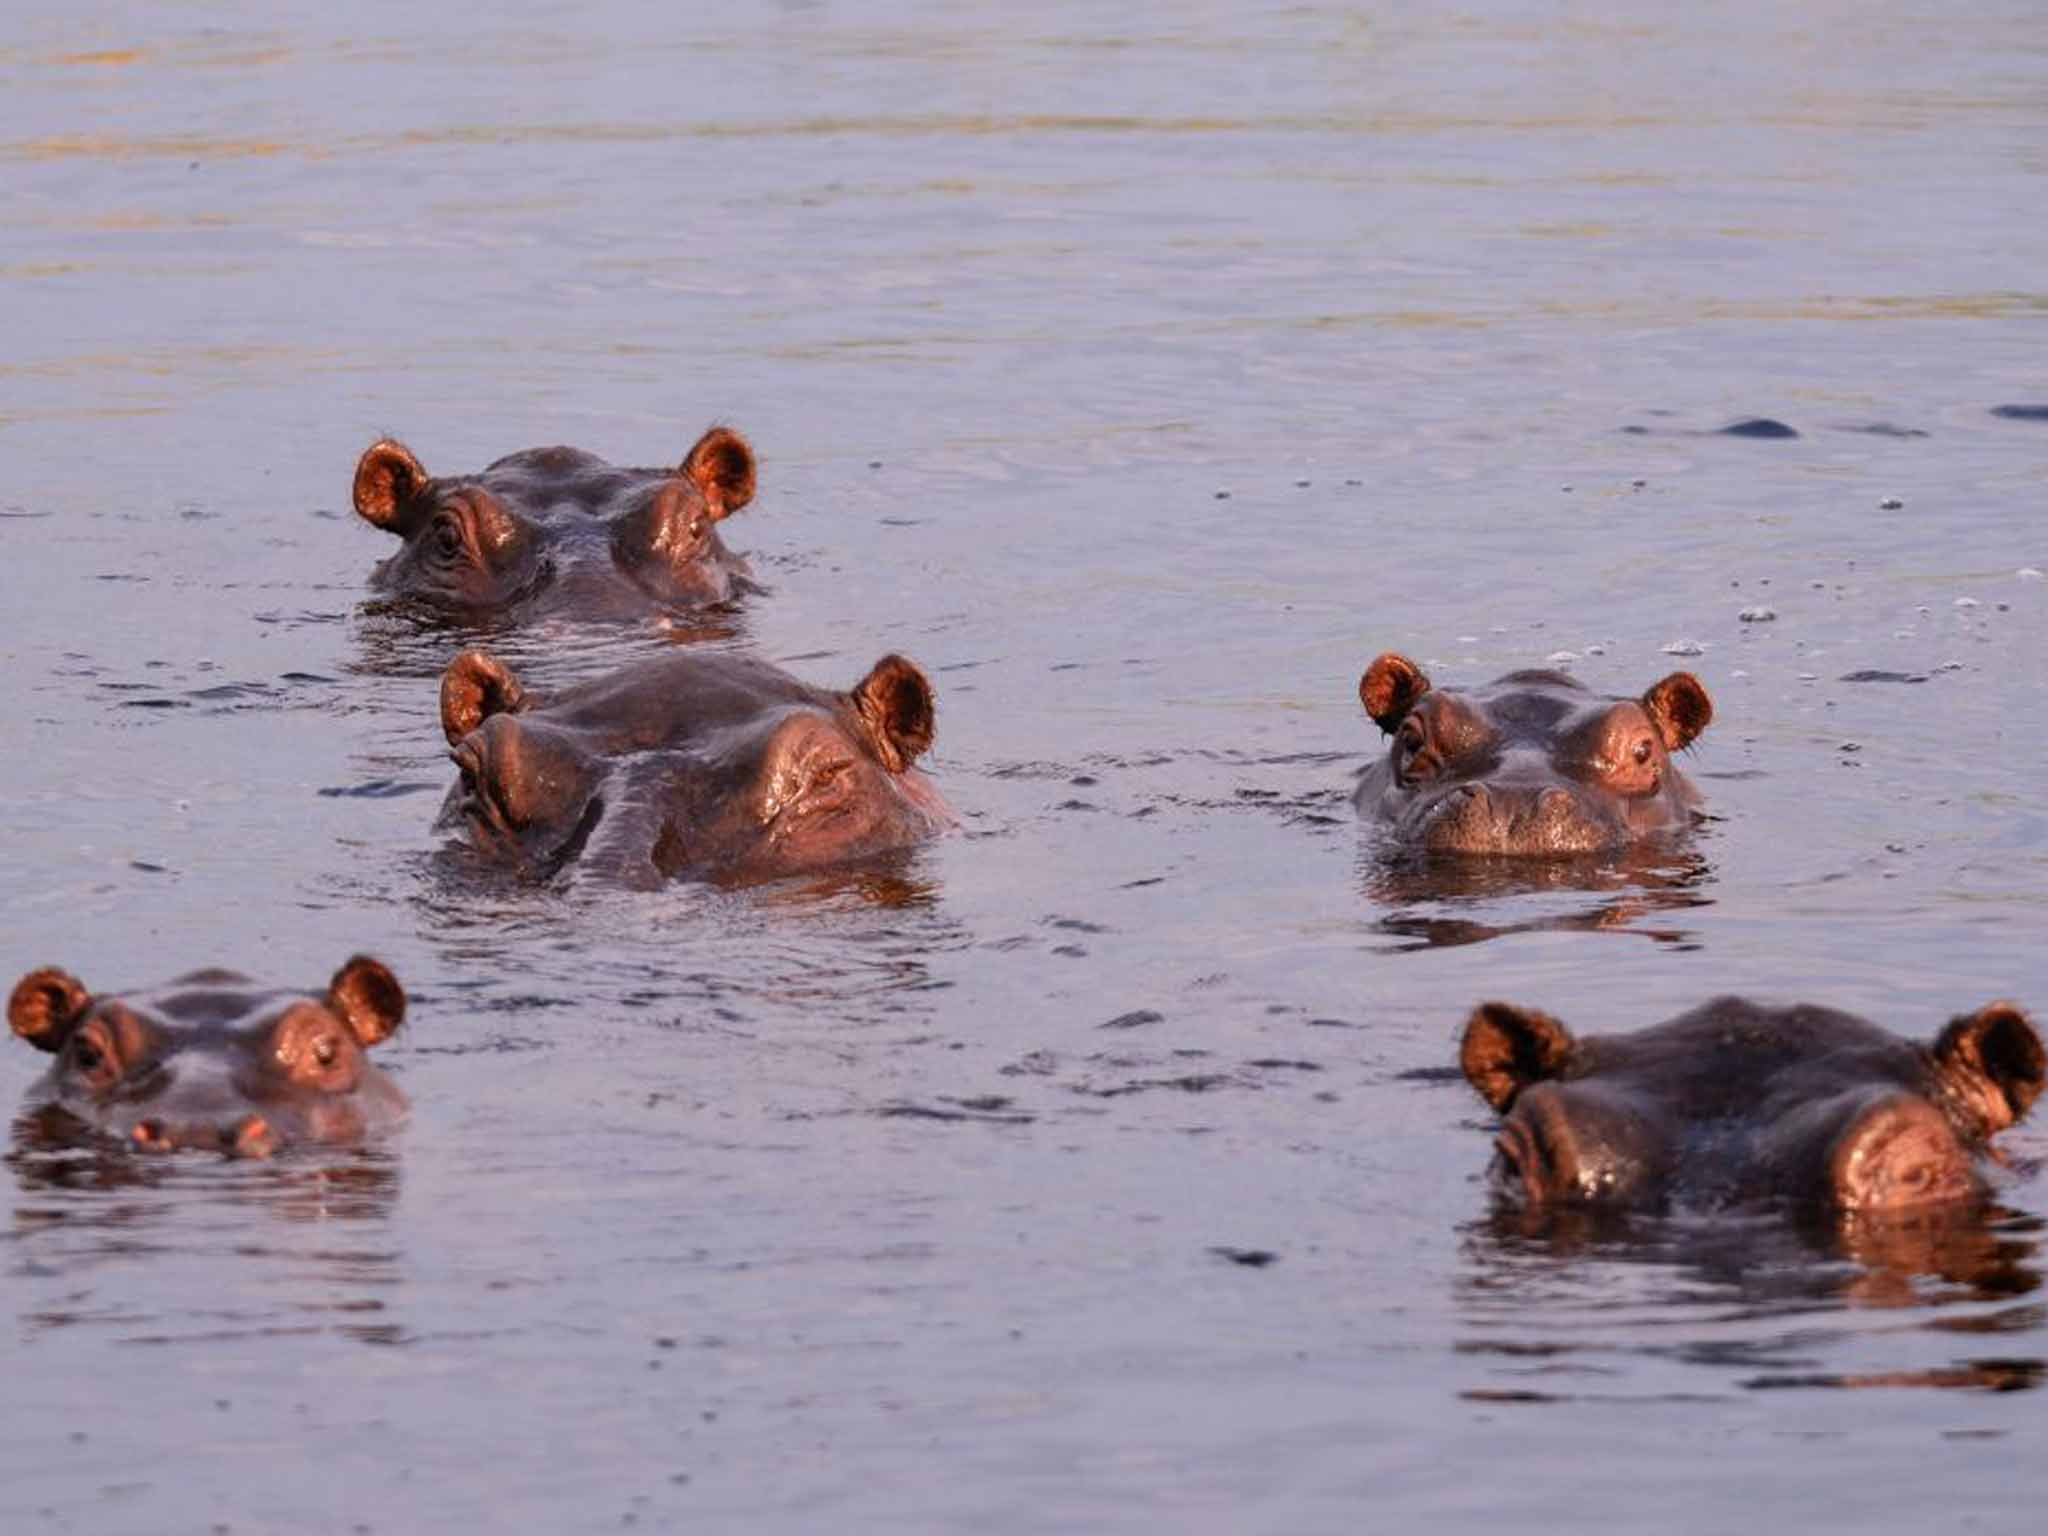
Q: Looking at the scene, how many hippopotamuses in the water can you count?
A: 5